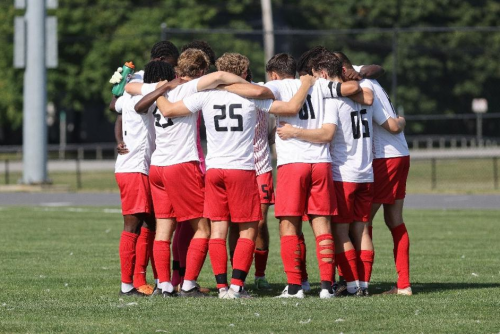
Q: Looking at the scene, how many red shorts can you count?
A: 7